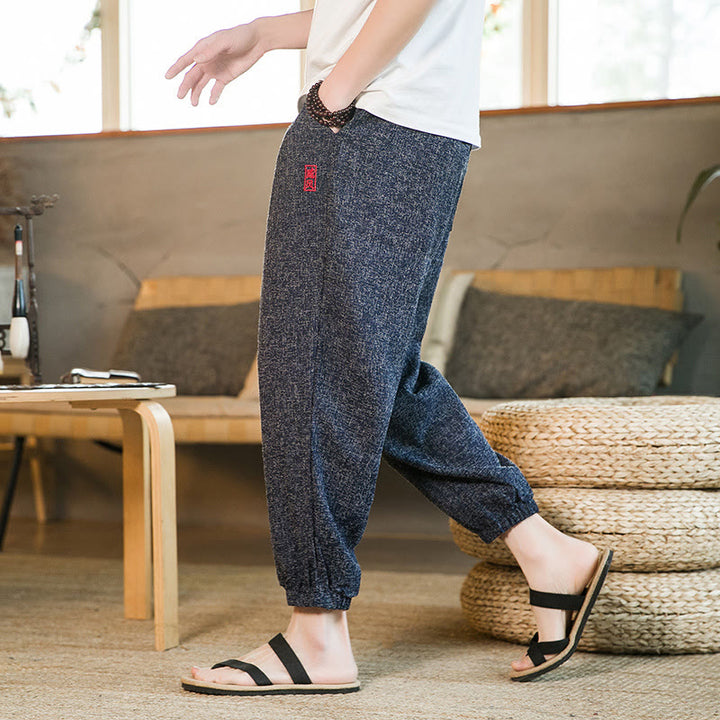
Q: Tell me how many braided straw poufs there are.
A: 3